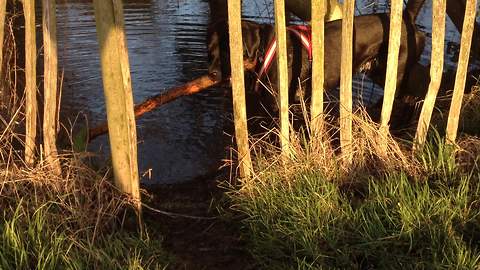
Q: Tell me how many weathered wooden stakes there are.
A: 11